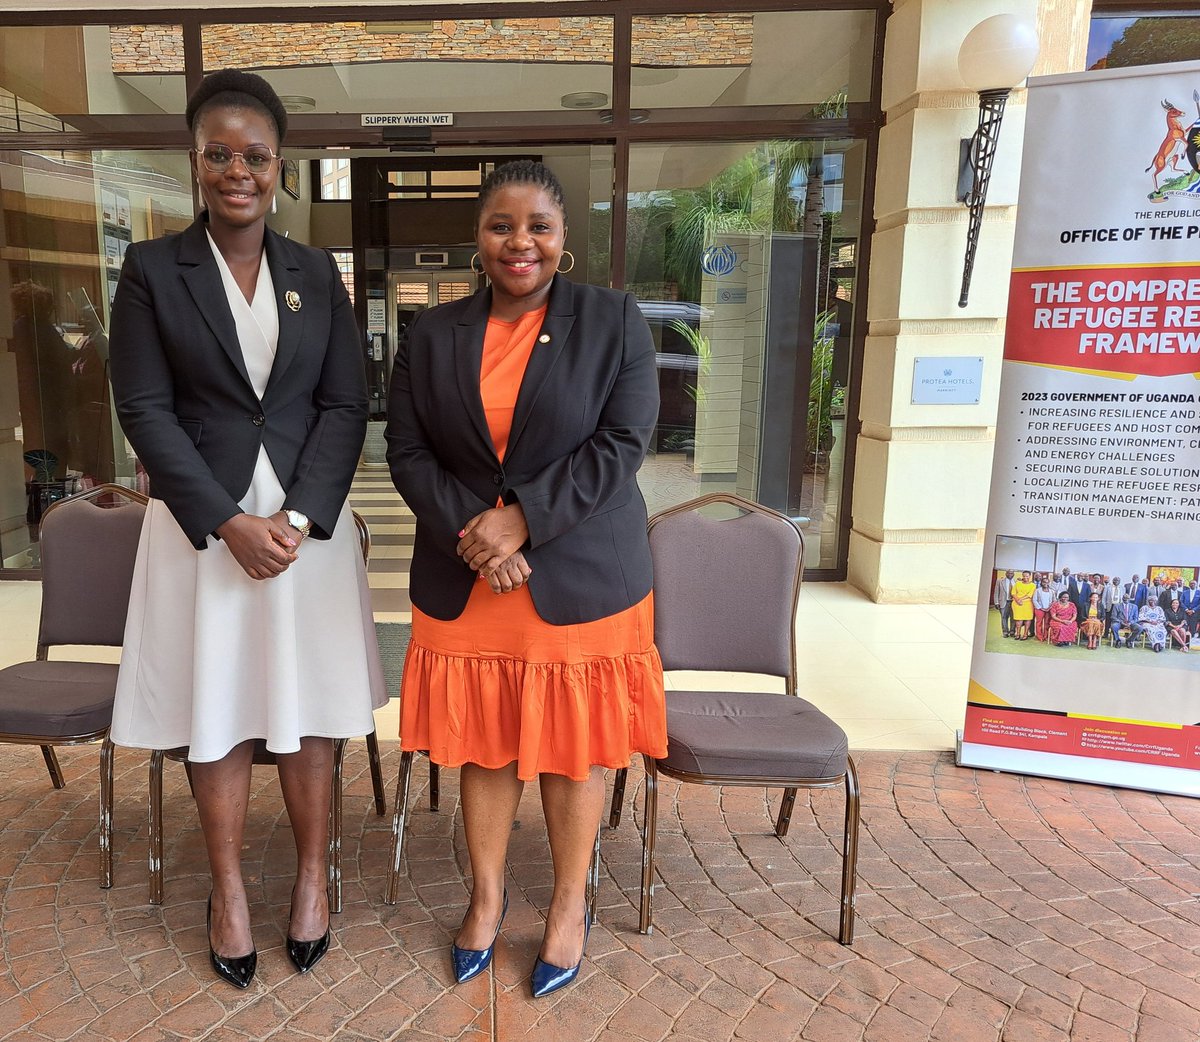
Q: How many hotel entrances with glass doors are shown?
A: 1